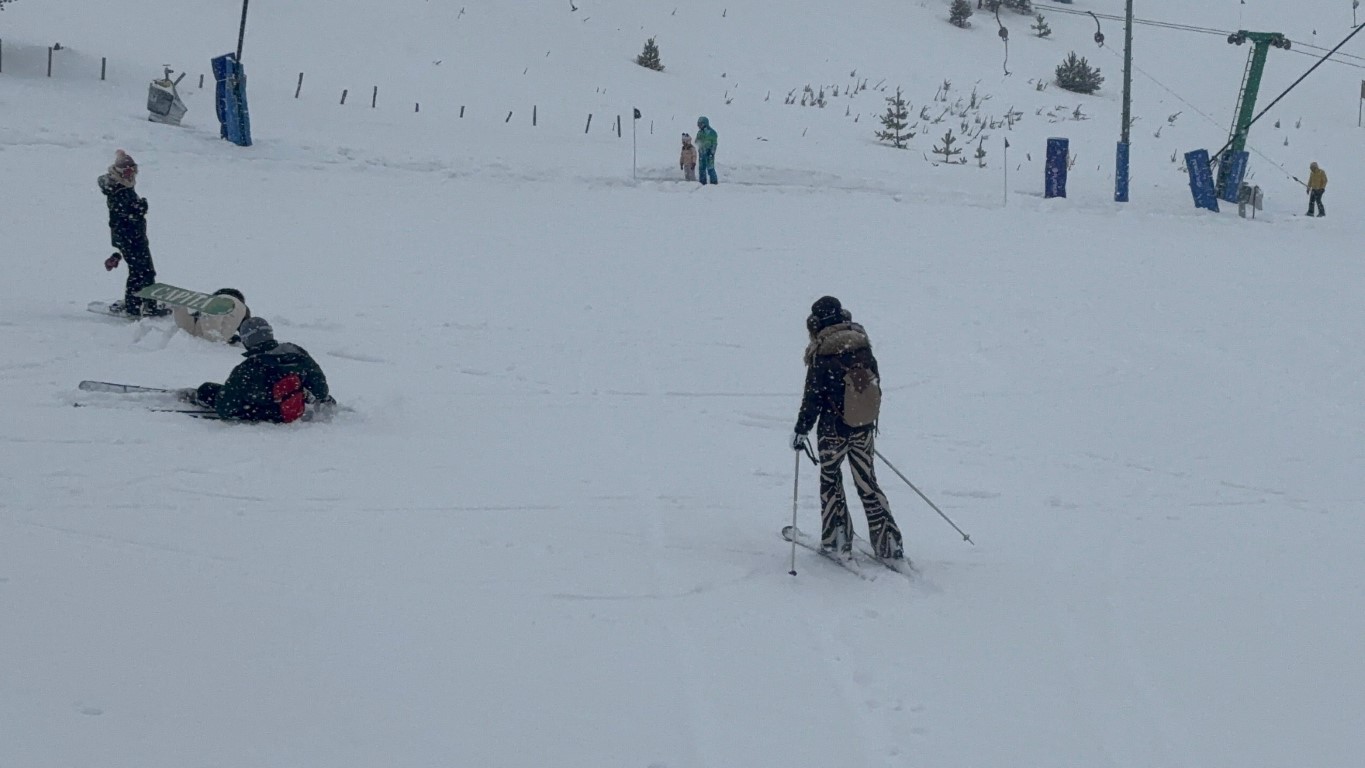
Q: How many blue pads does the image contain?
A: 5